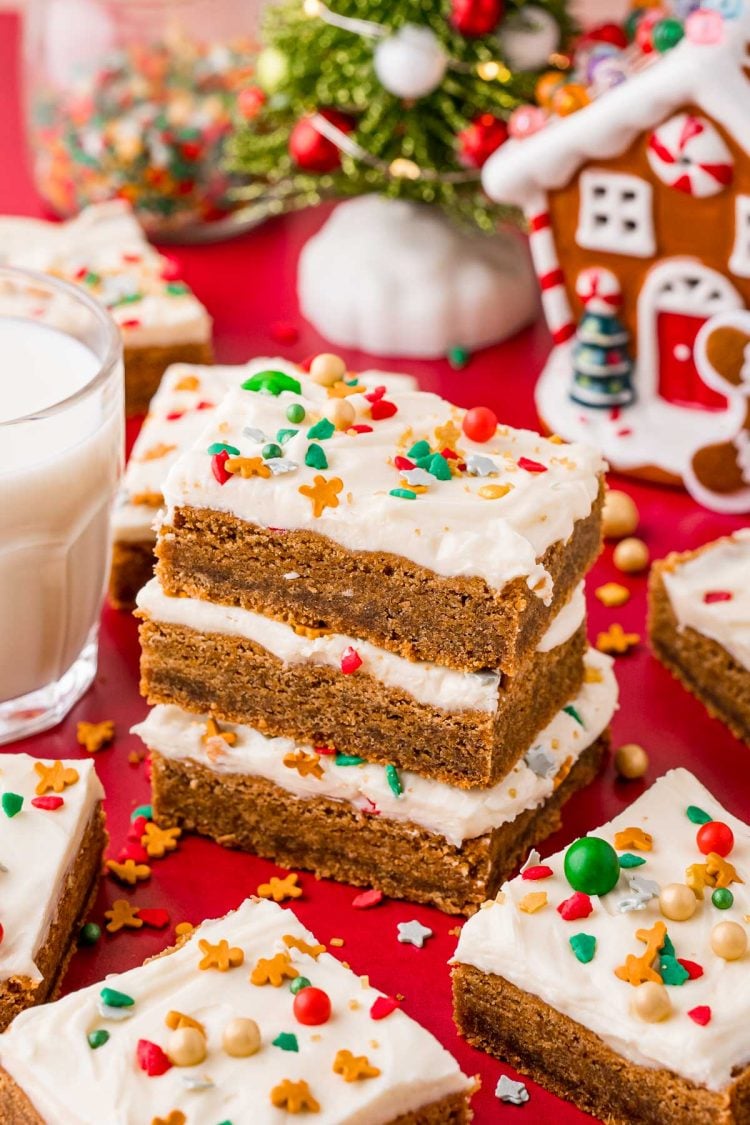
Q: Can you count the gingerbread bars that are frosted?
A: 9